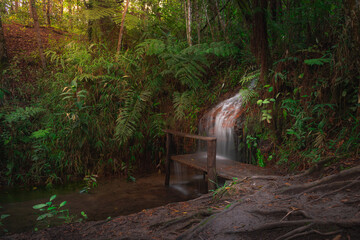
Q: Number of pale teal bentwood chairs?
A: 0